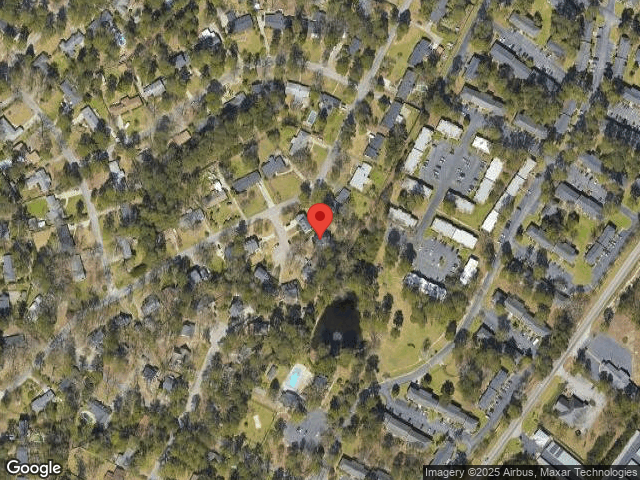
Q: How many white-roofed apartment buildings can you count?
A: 11